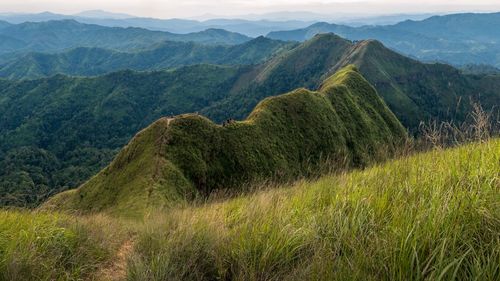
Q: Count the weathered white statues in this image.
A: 0